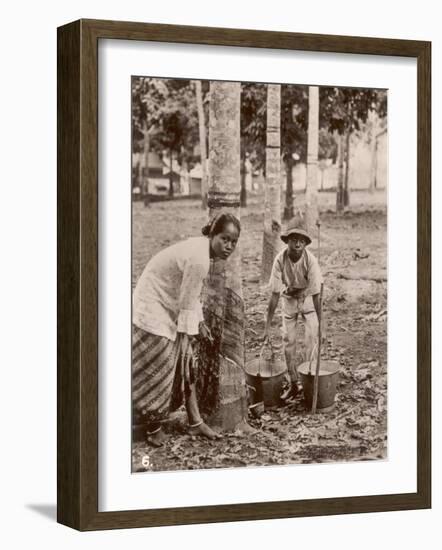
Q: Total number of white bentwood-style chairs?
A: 0